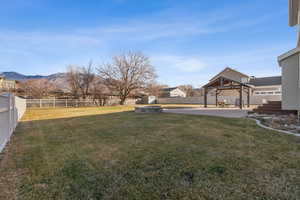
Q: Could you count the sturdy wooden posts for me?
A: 4